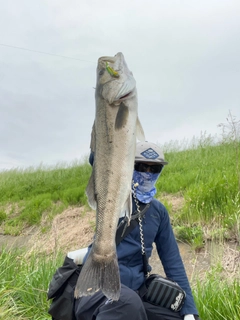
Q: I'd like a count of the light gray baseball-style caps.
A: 1